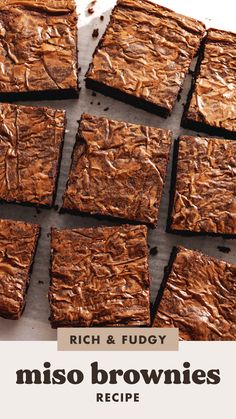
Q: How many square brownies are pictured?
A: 9